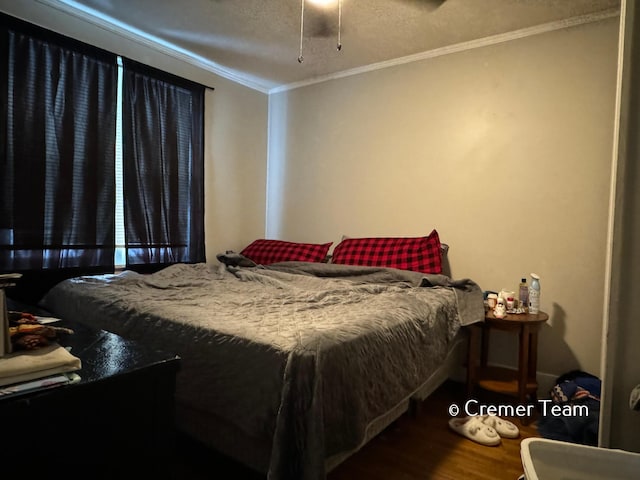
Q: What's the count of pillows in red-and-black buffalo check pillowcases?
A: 2